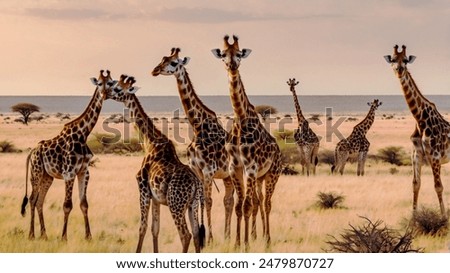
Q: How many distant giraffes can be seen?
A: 2